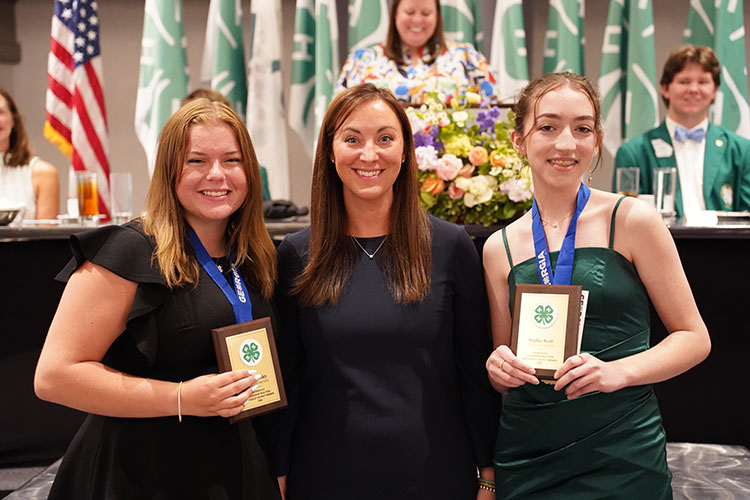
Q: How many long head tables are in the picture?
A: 1